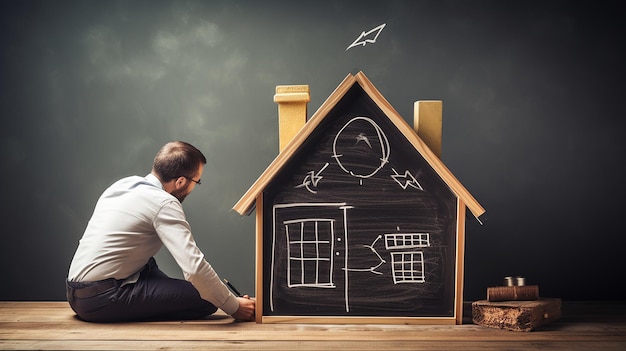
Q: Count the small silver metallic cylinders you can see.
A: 2